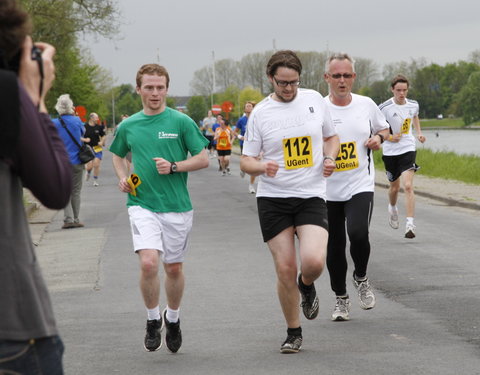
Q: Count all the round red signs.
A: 3